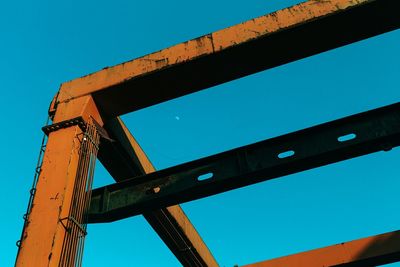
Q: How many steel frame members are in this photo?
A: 5